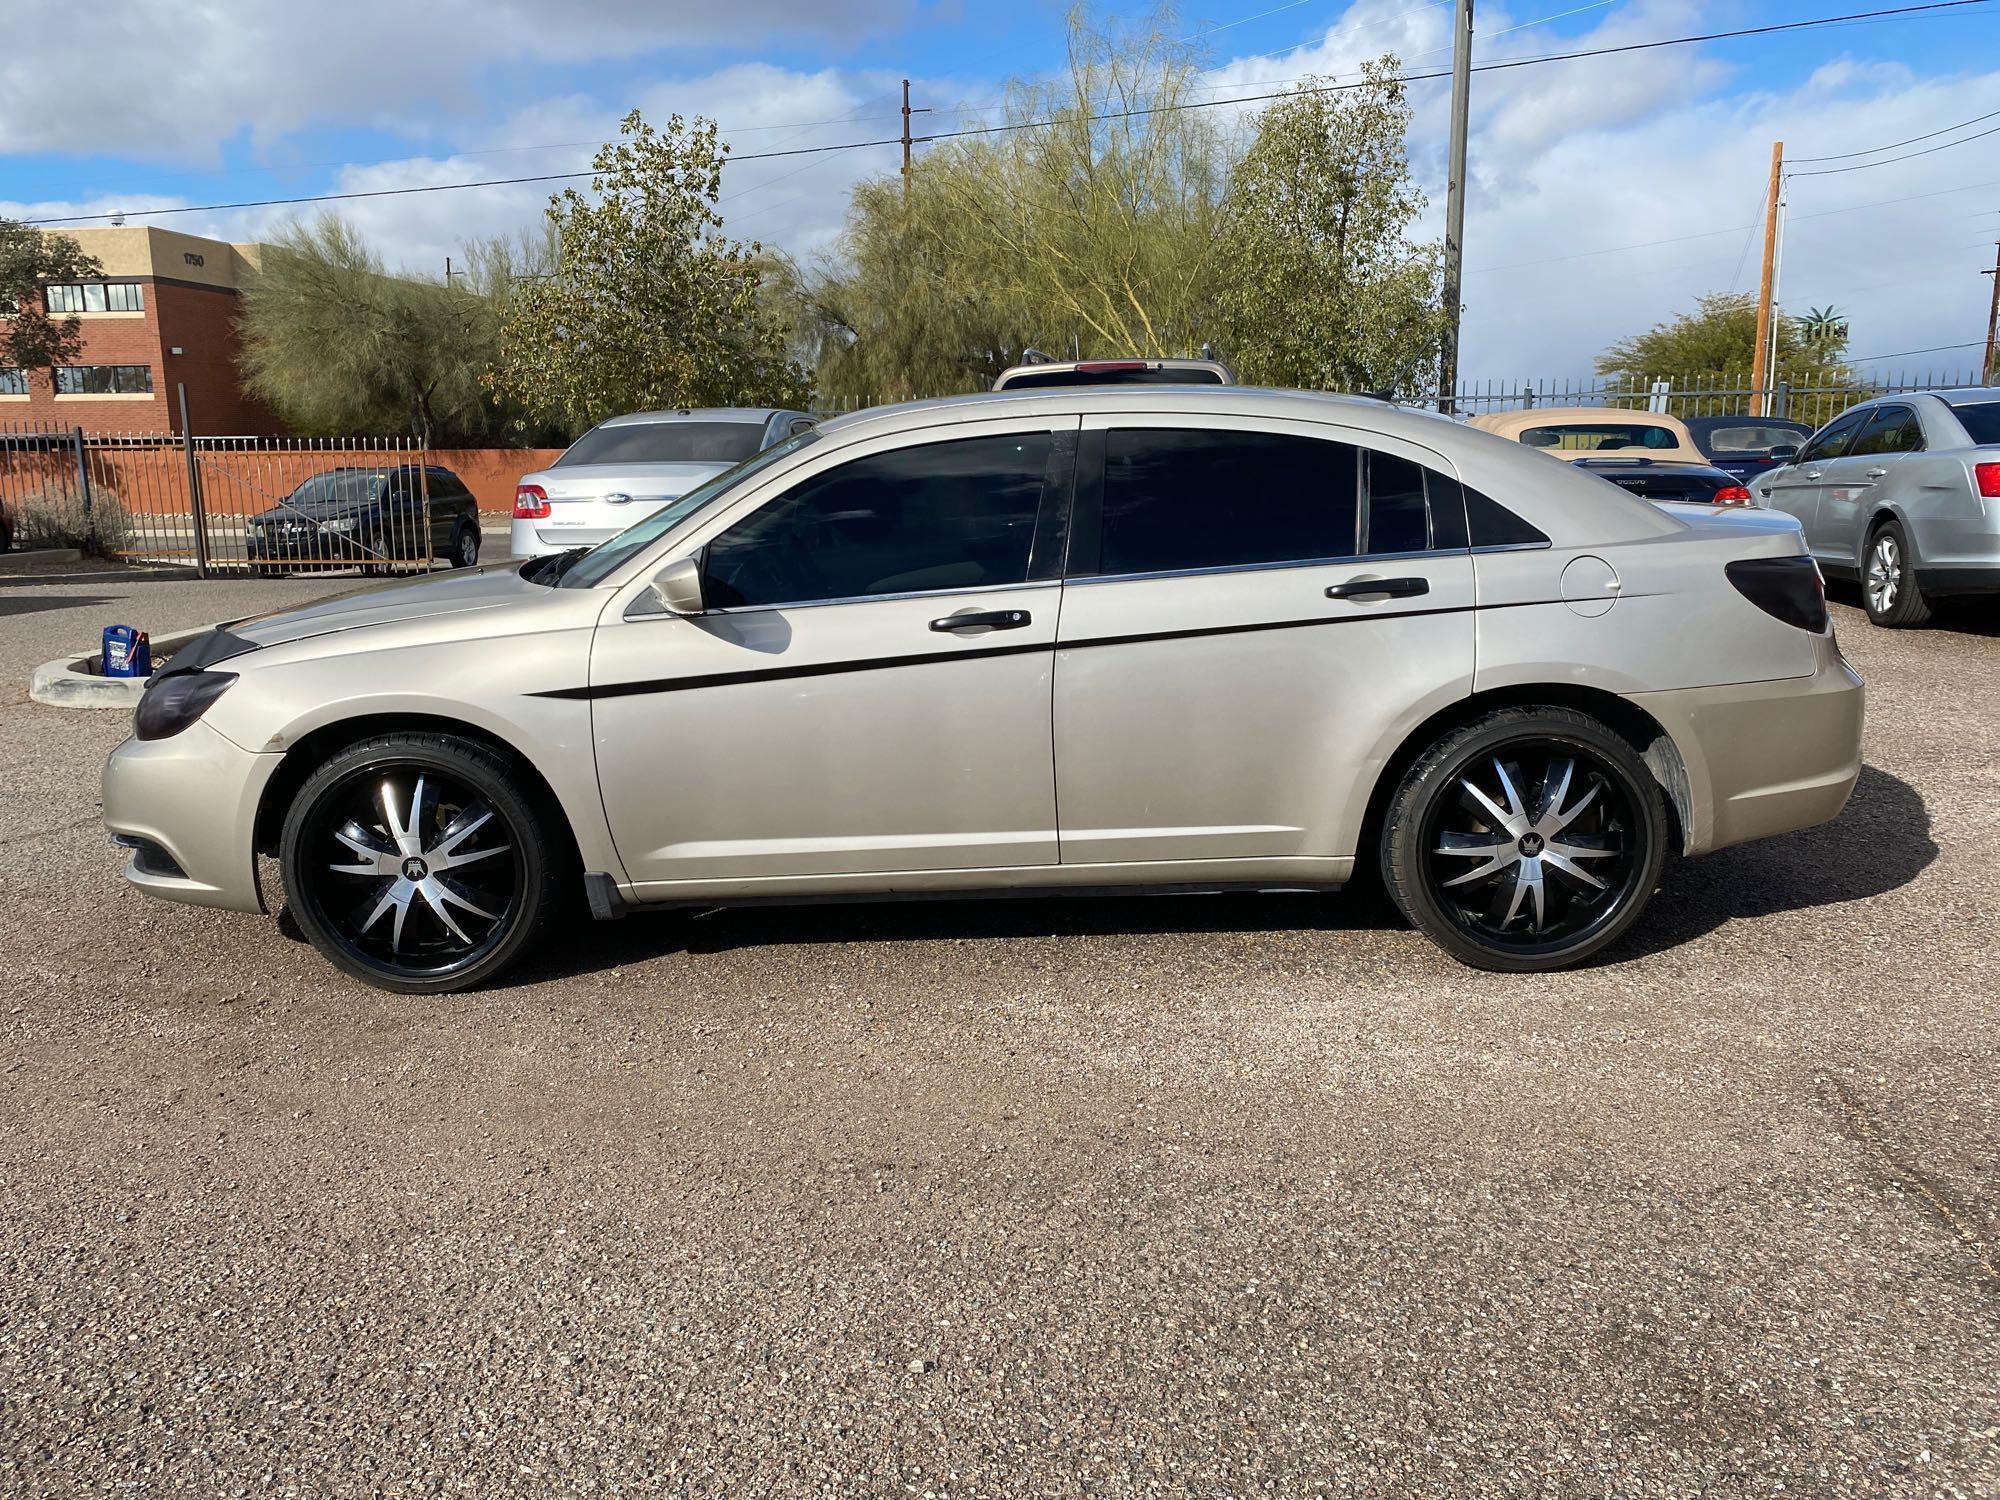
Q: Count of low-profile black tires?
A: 2